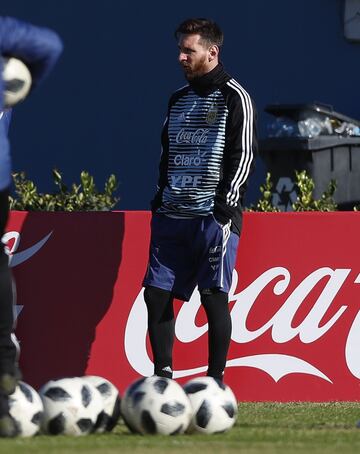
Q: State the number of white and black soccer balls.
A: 6